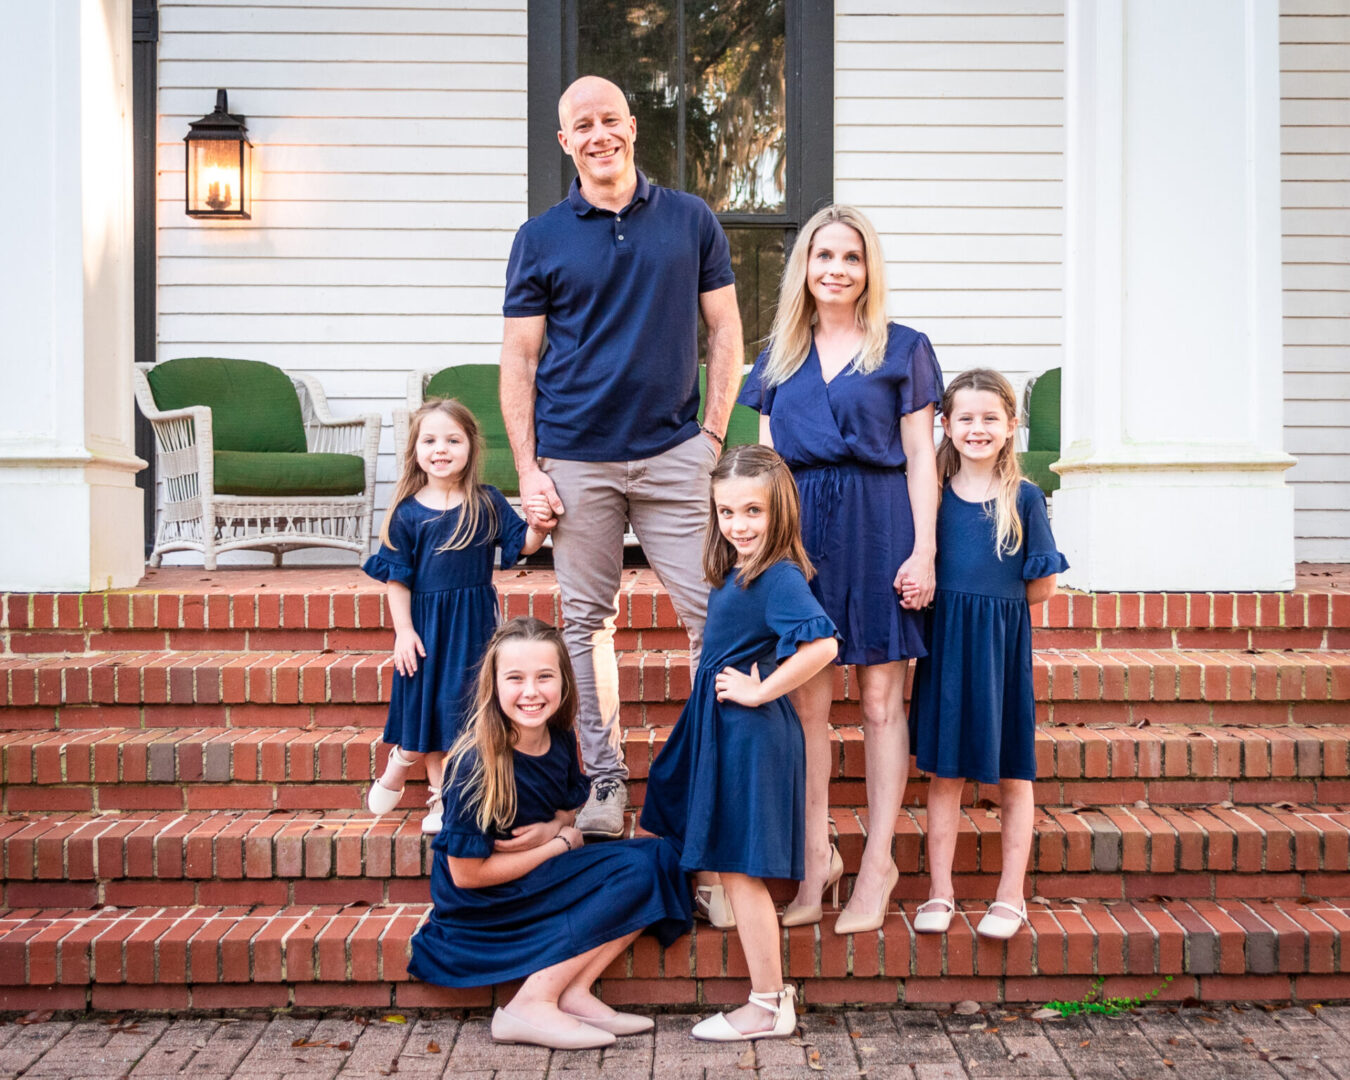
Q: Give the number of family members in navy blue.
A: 6